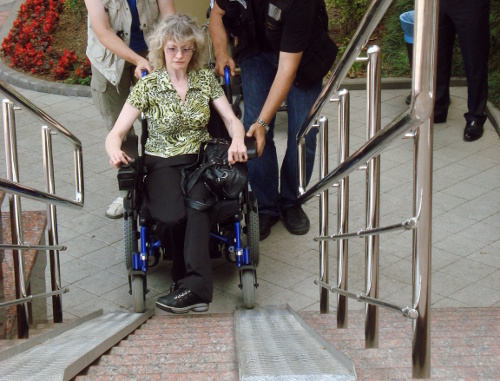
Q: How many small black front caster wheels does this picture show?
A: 2